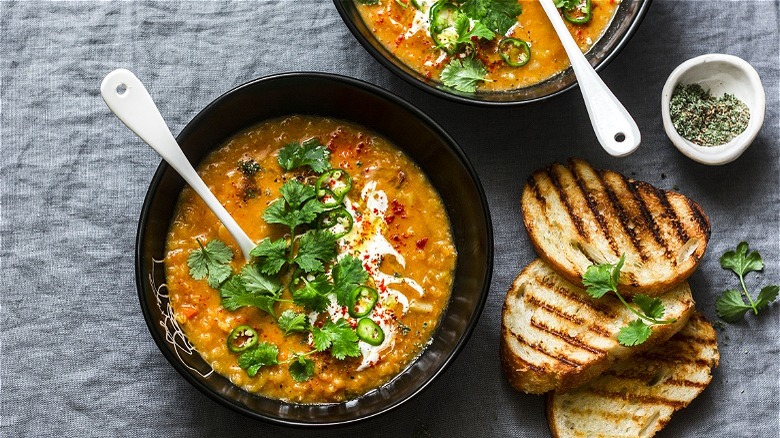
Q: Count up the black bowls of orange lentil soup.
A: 2